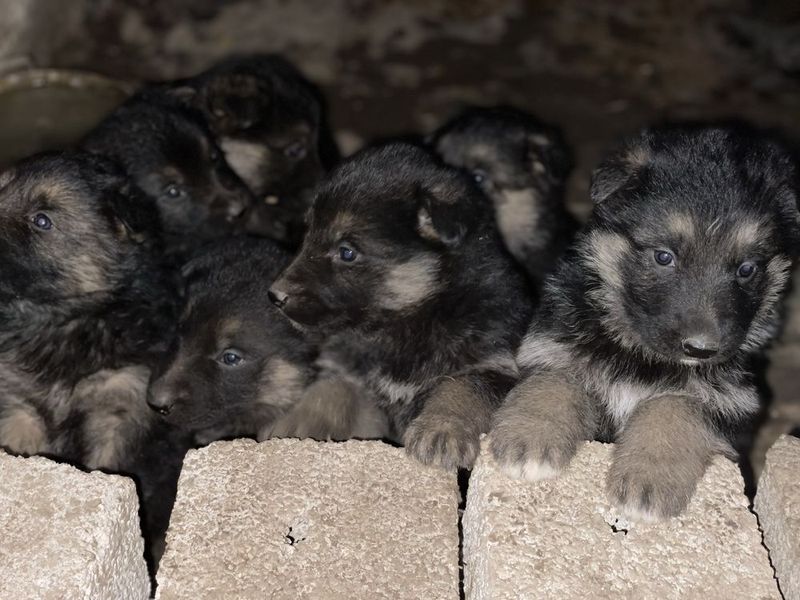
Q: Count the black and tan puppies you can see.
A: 7